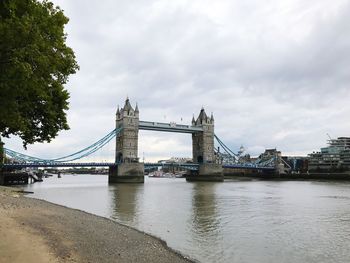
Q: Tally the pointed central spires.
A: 2